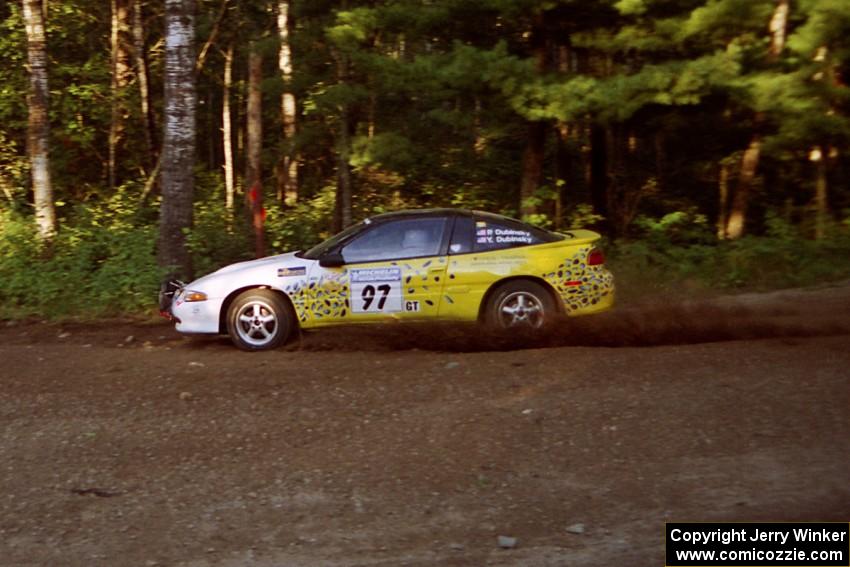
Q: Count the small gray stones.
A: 2